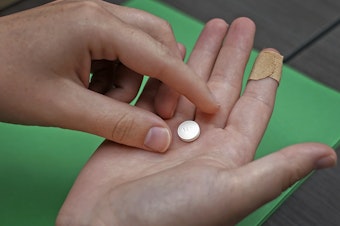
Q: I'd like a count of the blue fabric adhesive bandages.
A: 0